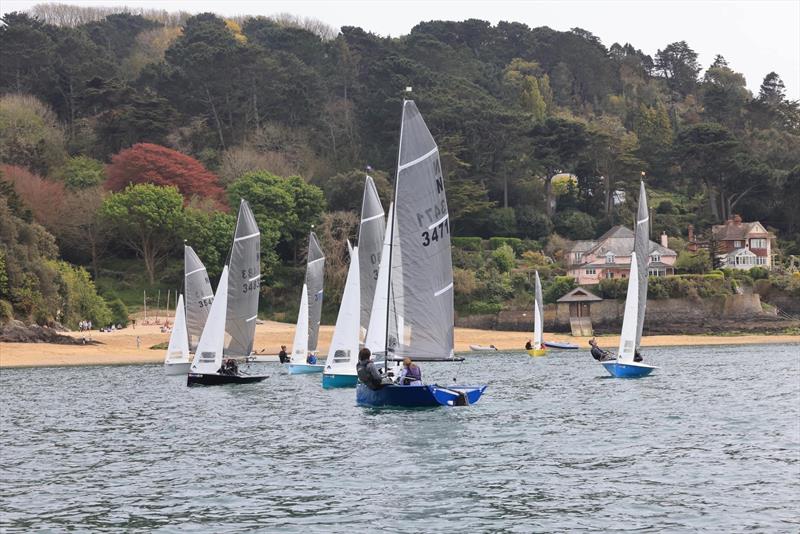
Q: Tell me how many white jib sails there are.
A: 7